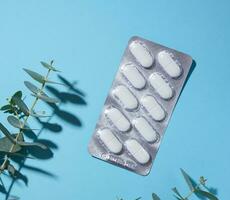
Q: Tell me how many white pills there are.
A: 10